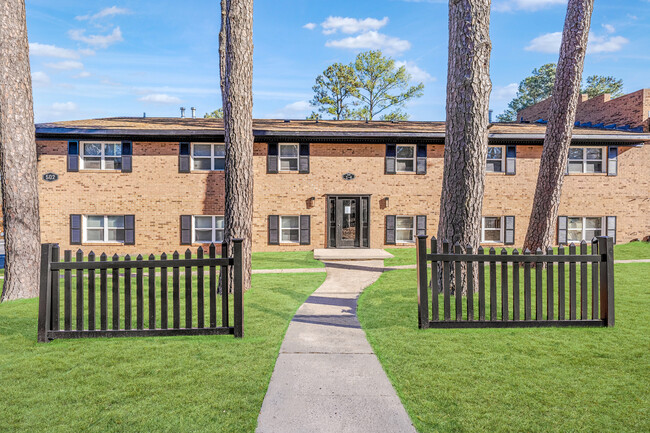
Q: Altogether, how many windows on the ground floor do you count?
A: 6